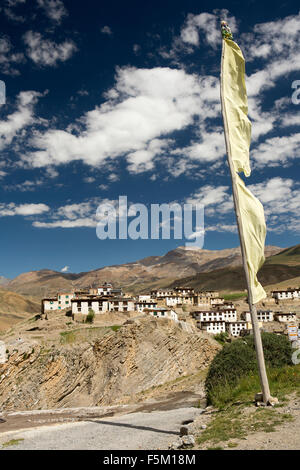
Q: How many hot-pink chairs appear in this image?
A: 0